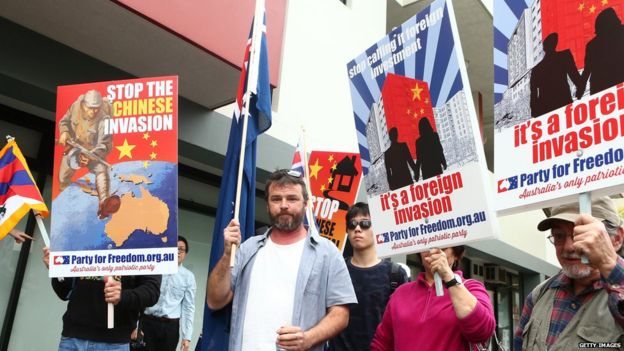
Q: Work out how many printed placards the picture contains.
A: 4